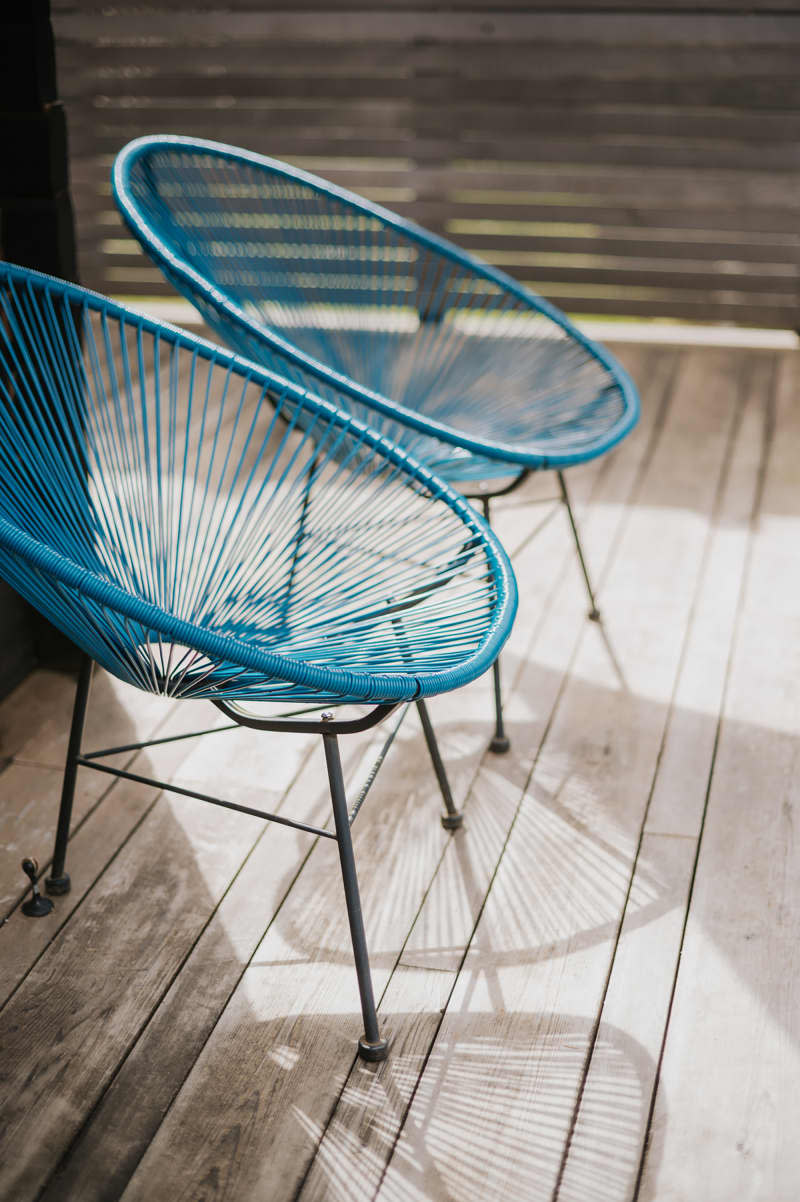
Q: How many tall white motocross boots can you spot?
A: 0